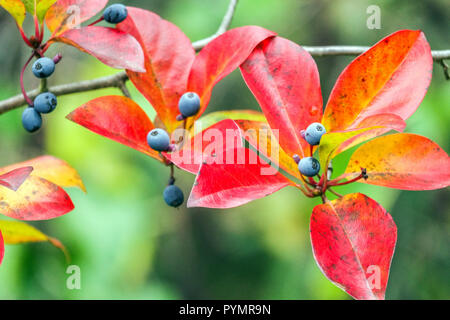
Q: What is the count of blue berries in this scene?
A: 9